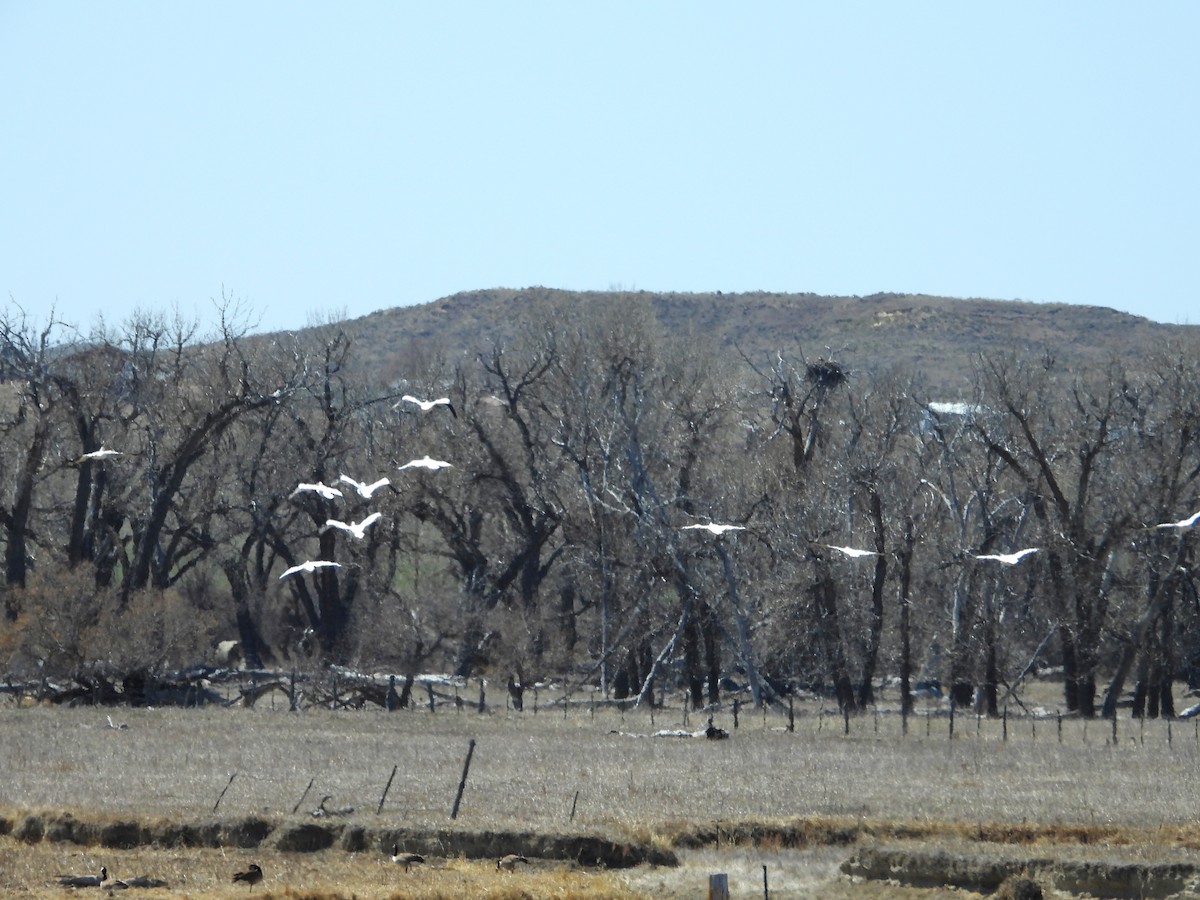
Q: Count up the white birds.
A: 11